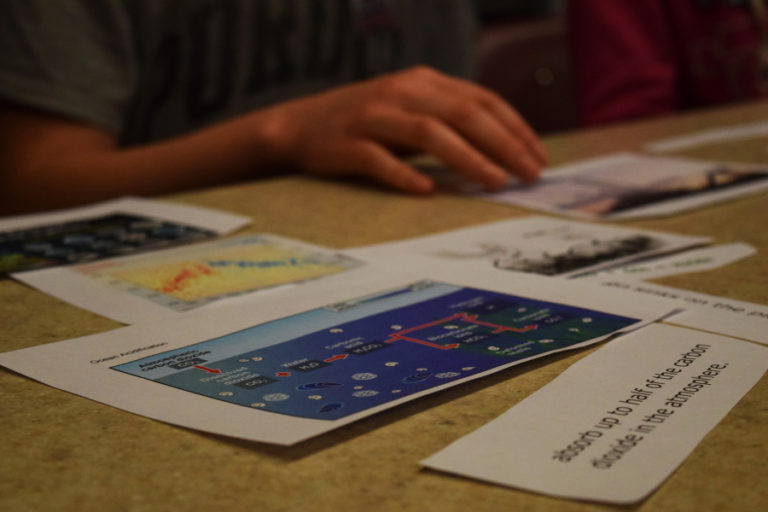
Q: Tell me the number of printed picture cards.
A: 5